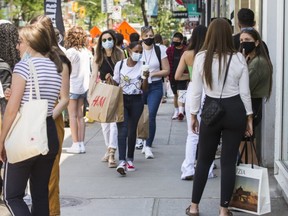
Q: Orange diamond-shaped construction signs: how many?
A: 2